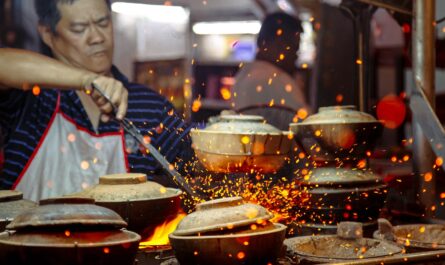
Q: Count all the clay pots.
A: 7